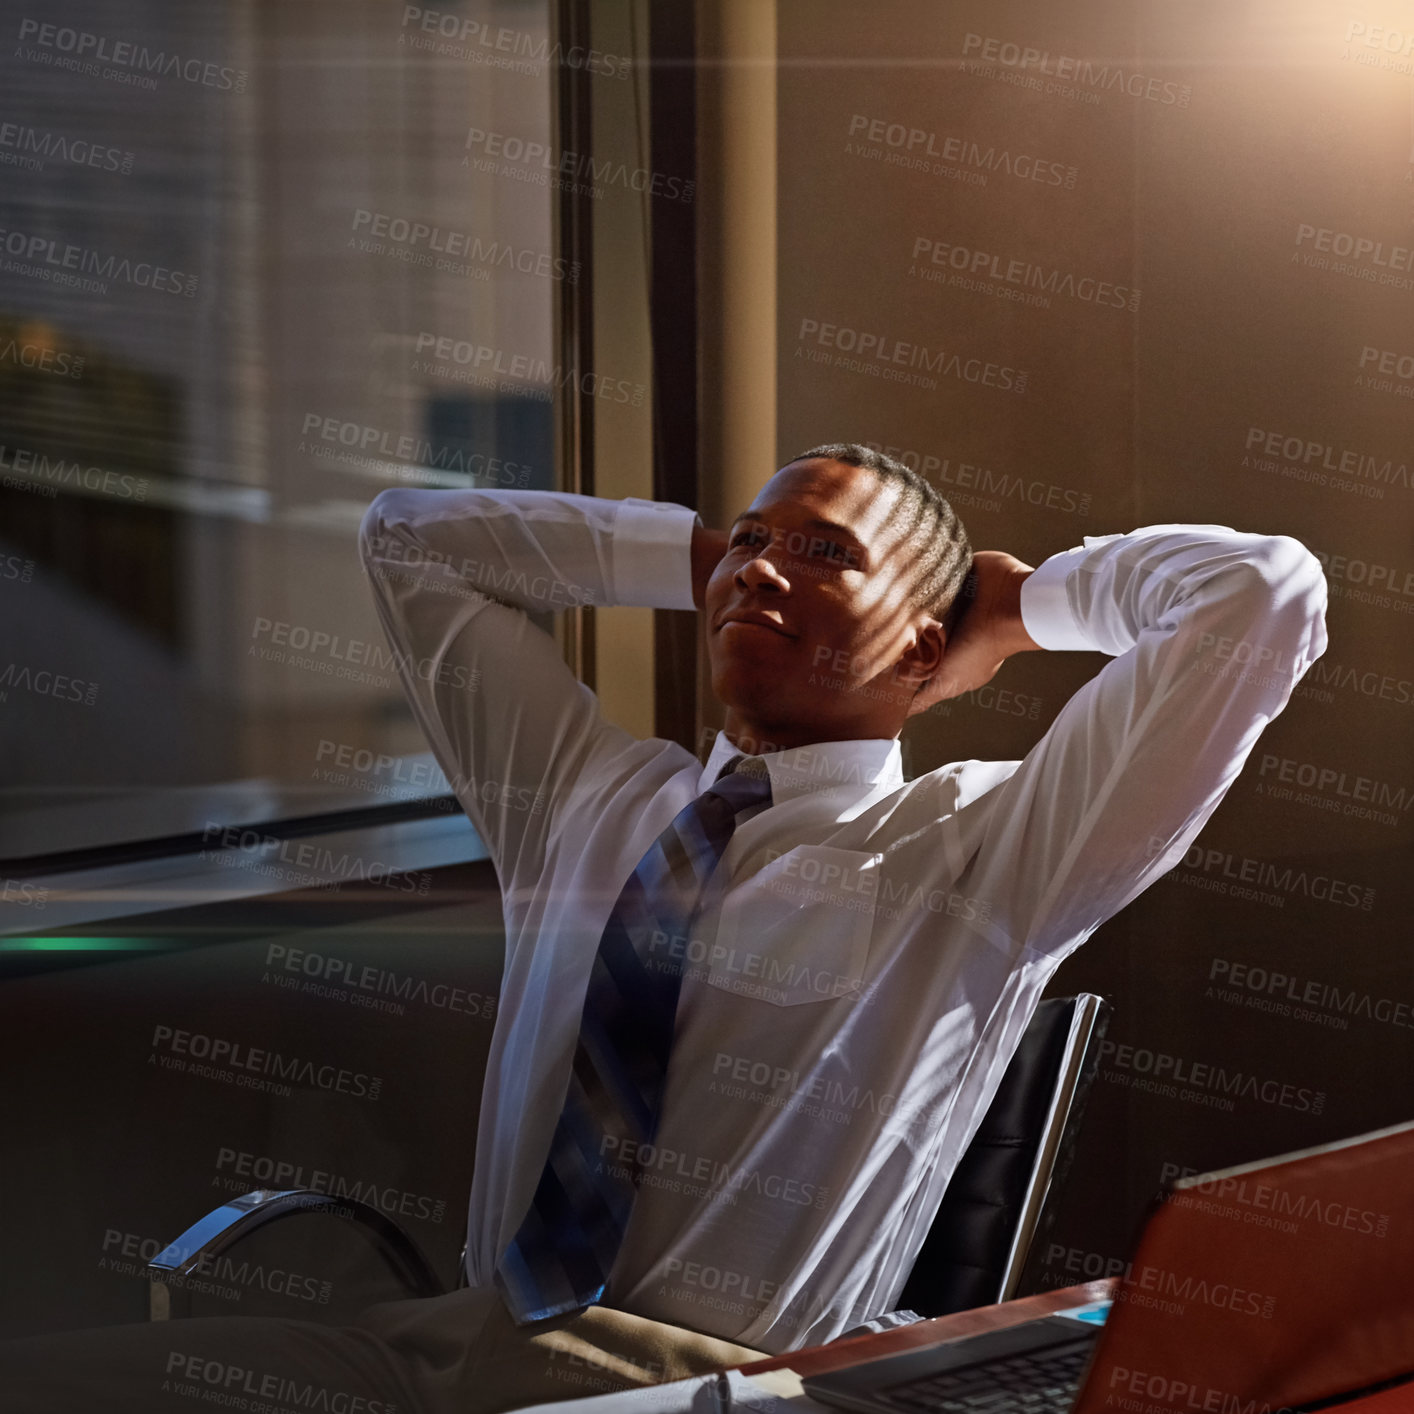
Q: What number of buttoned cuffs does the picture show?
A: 2